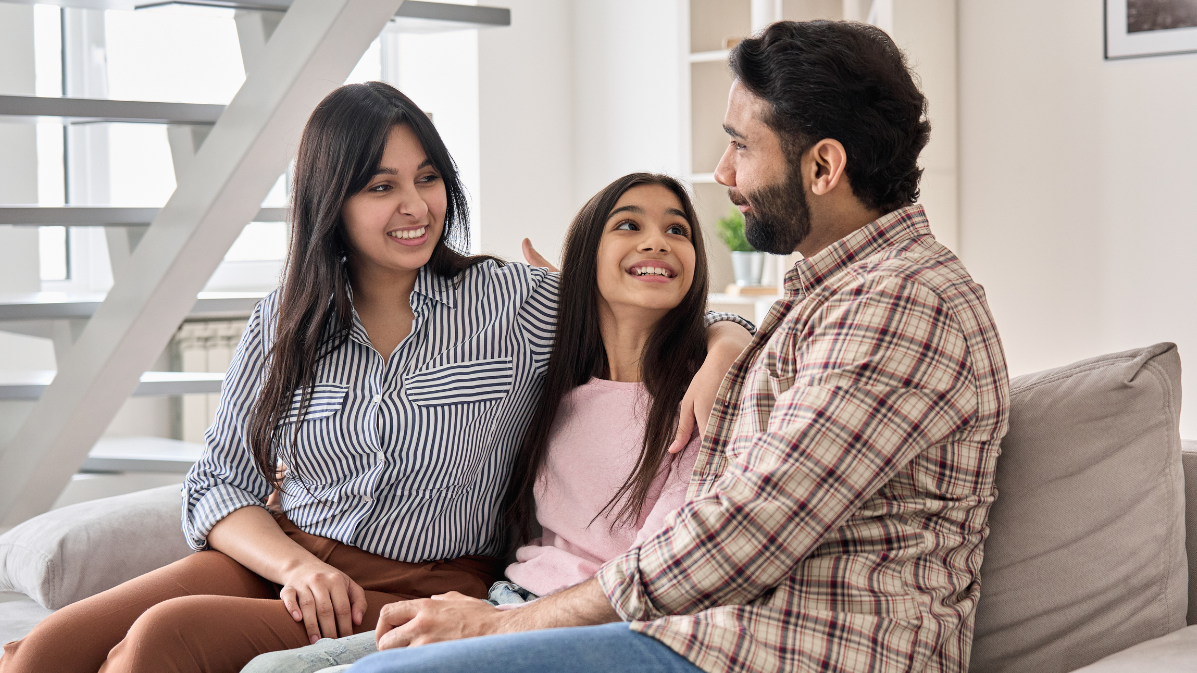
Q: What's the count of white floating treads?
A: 6